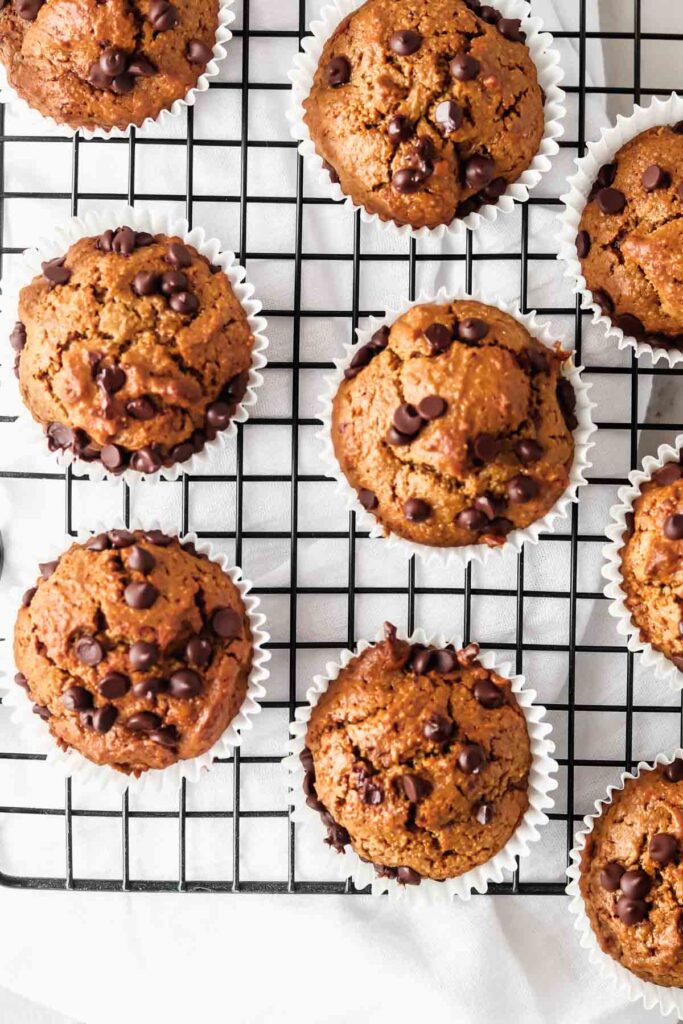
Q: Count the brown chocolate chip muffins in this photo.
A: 9